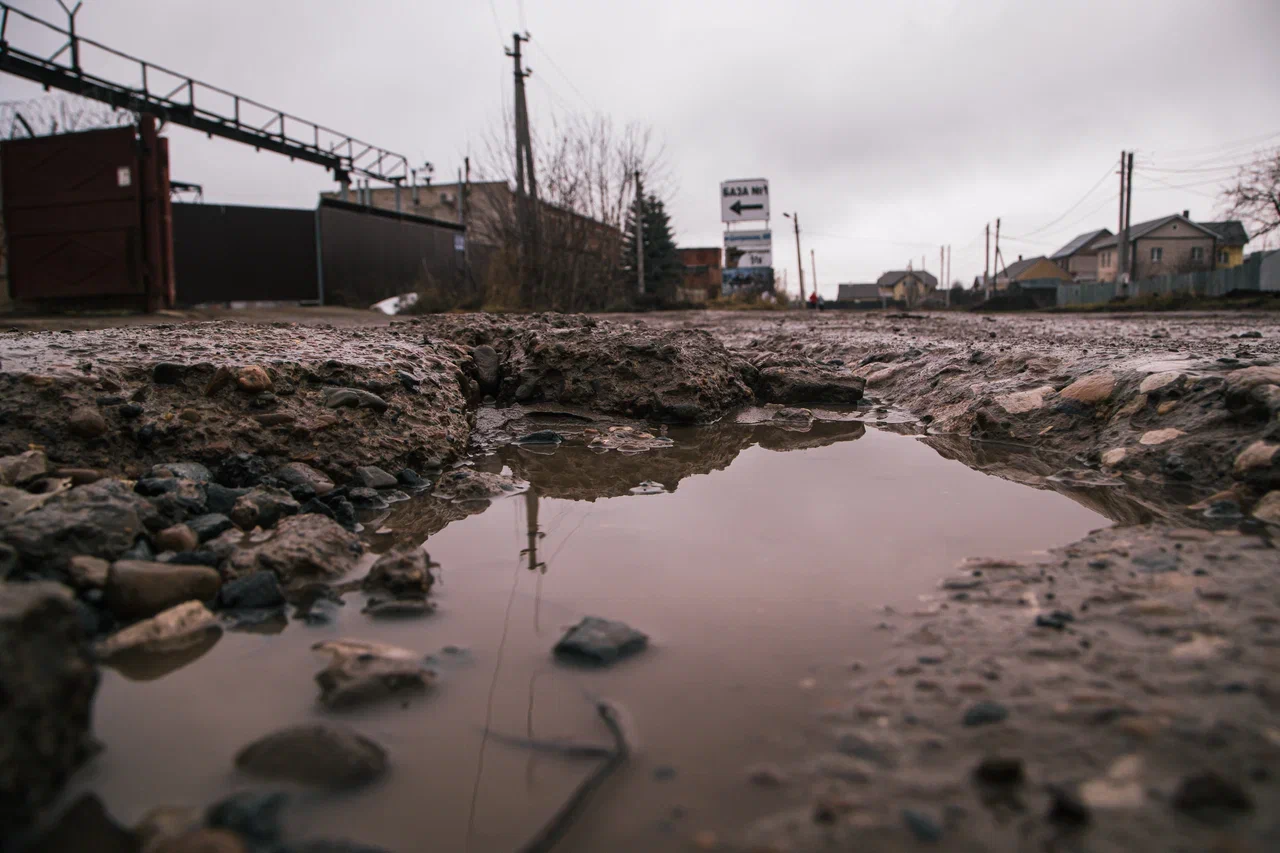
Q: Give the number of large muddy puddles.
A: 1